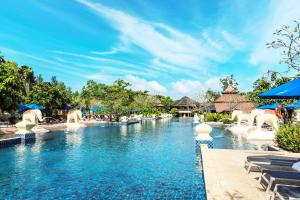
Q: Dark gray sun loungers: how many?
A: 3